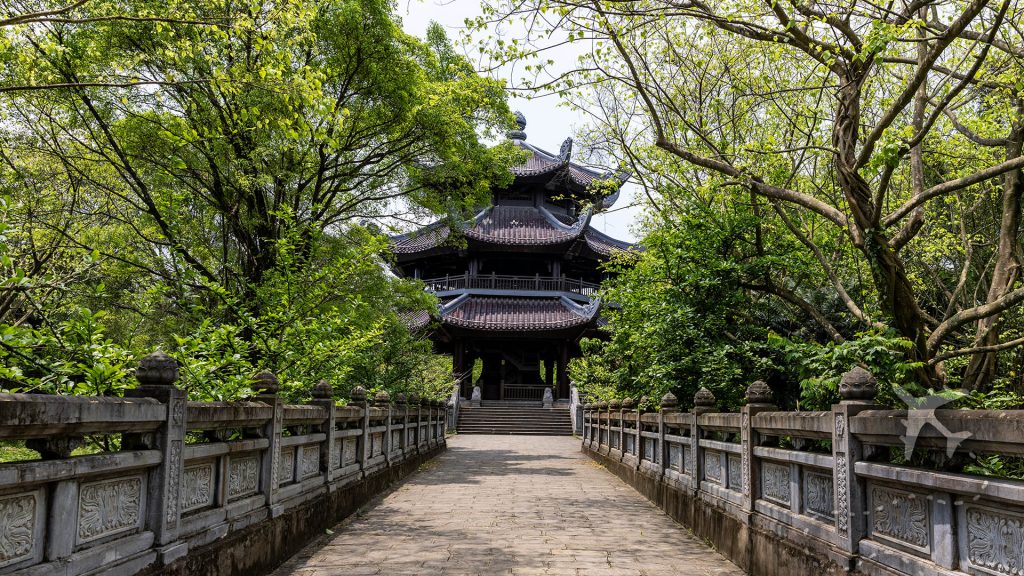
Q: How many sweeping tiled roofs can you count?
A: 3